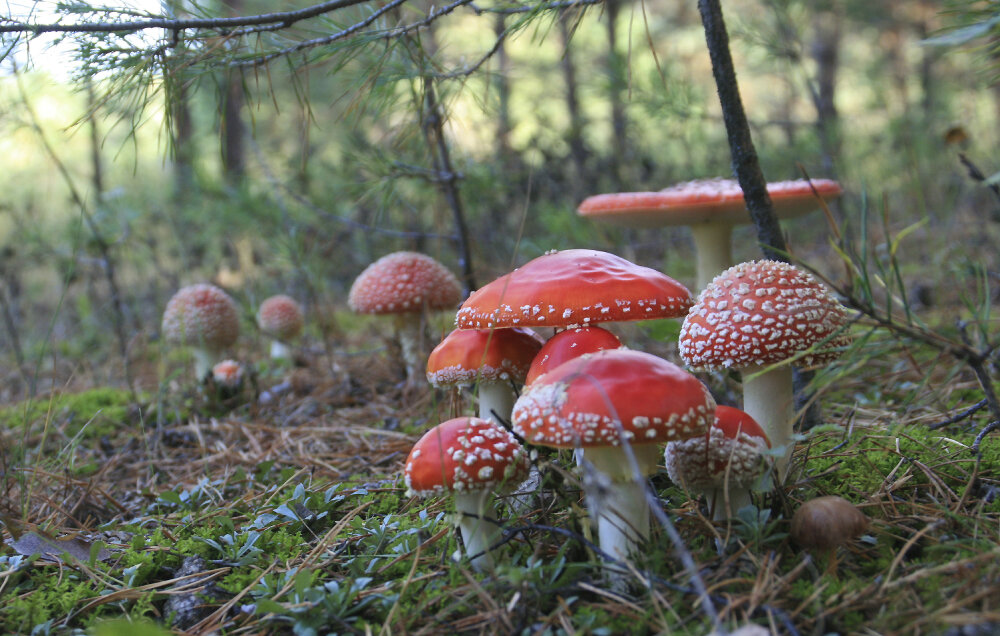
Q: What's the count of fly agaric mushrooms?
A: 12